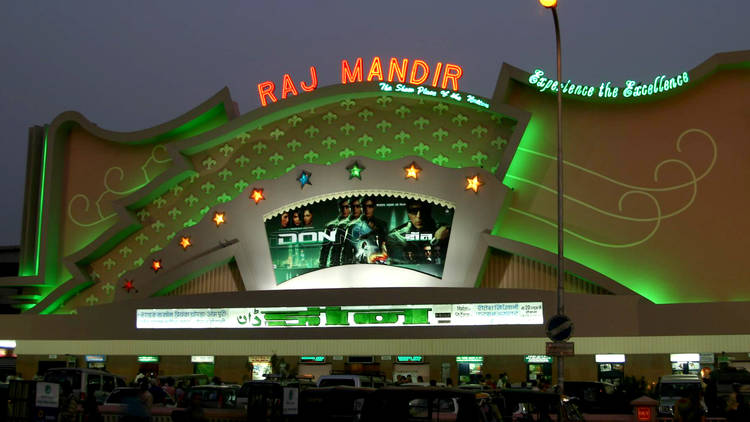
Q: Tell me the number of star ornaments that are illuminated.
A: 9